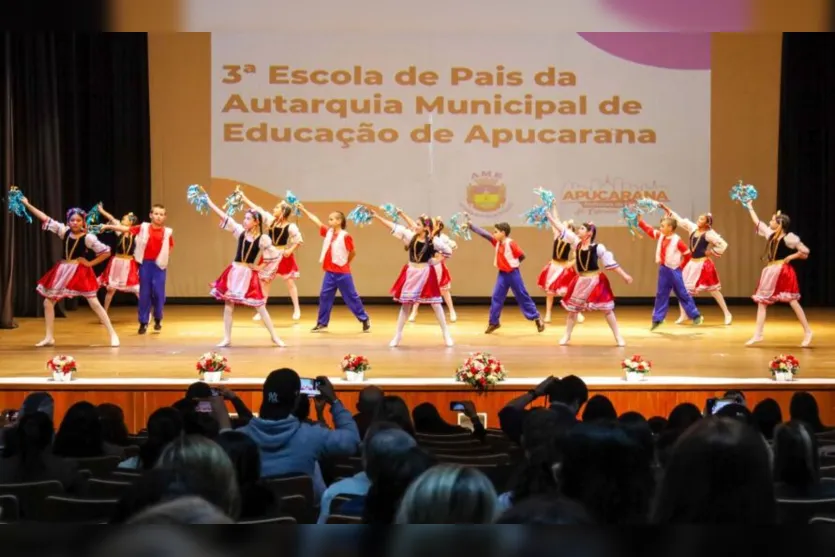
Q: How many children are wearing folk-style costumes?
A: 14